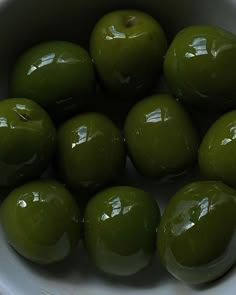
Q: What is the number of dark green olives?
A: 10